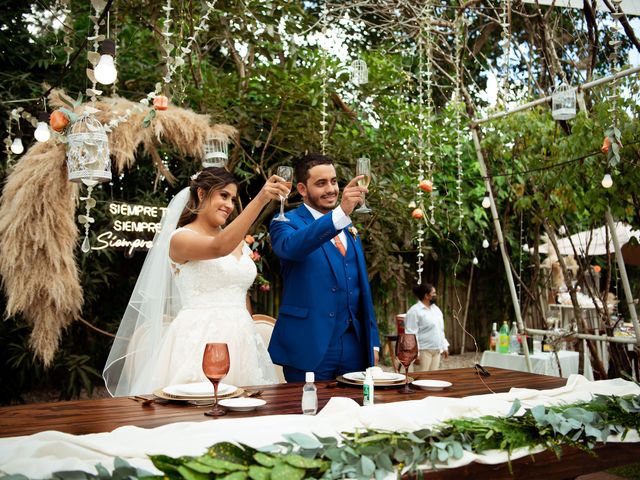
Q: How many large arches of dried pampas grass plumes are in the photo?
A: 1